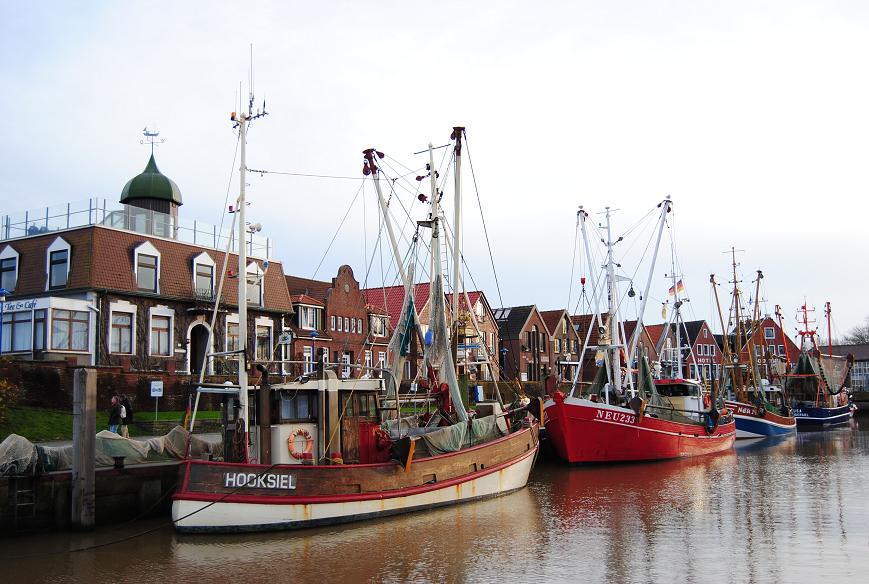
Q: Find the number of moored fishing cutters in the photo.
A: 4